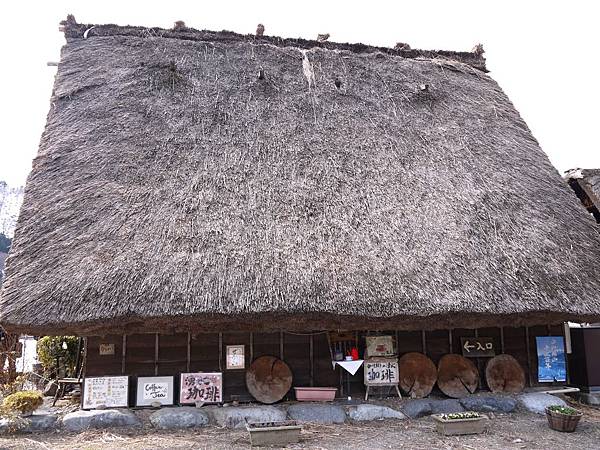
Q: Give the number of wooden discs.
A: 4